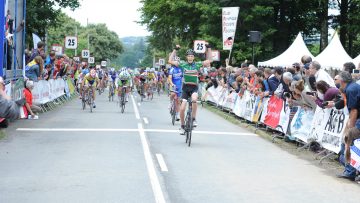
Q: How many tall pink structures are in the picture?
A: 0